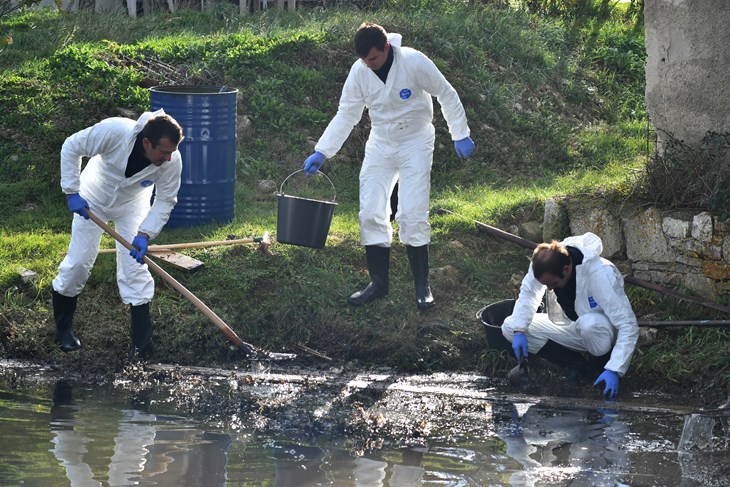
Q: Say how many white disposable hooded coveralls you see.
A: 3